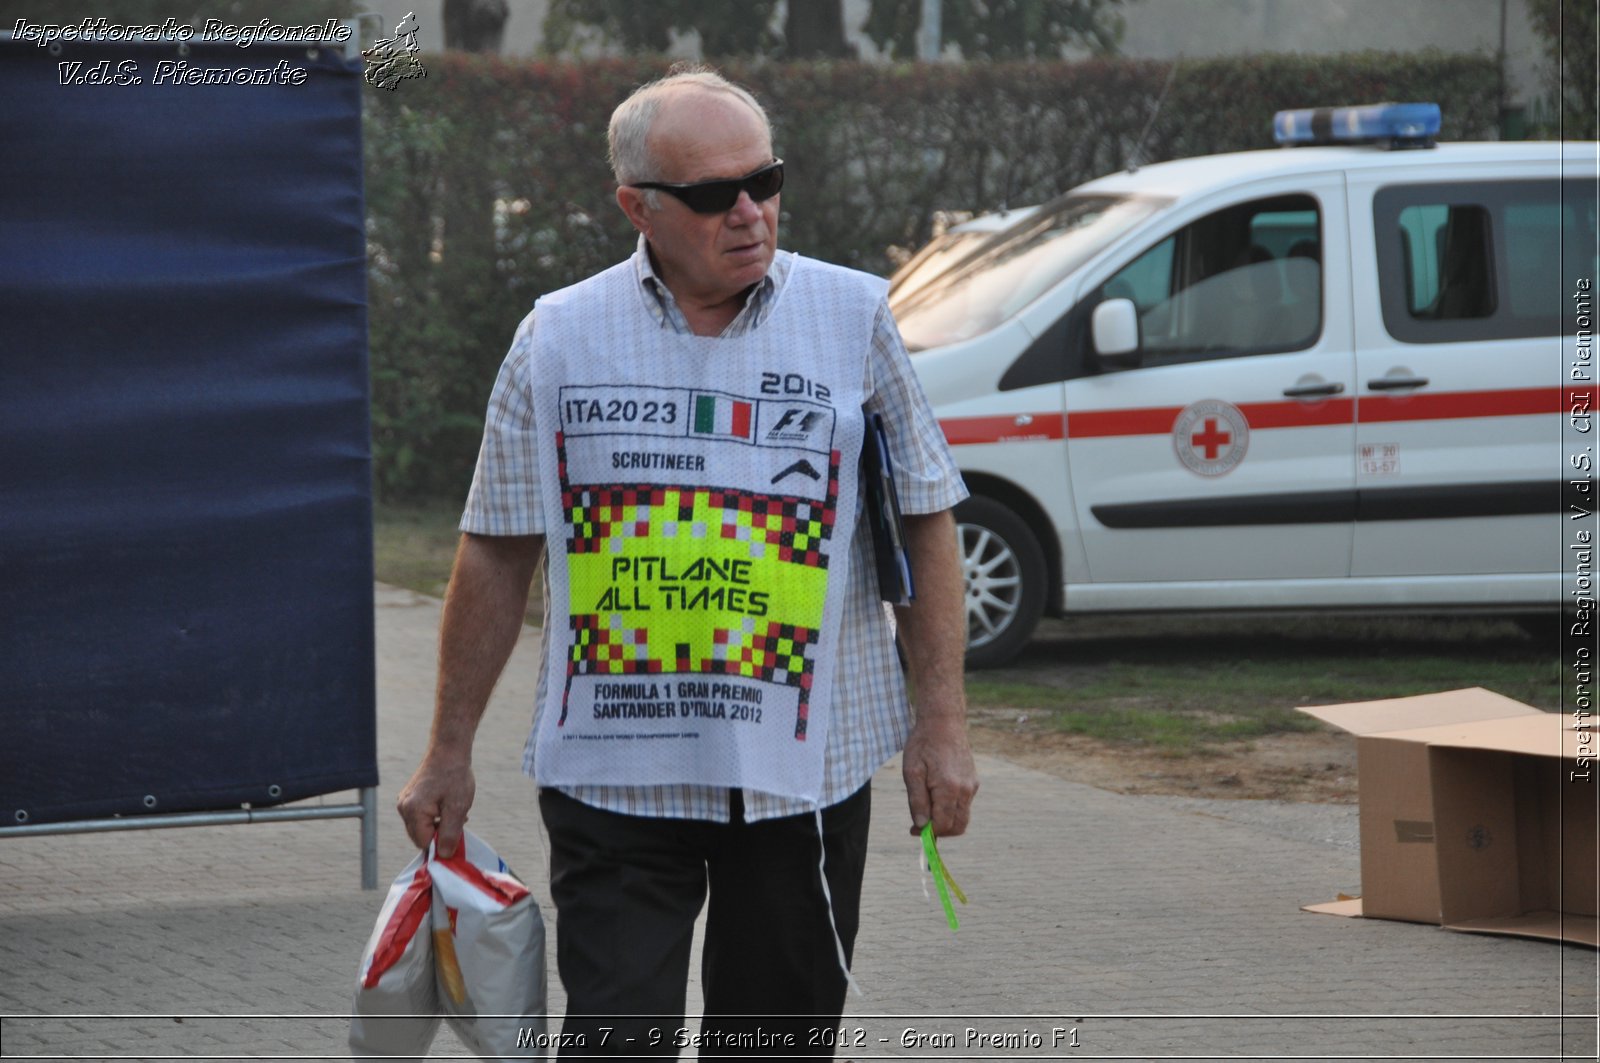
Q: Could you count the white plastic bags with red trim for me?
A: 2